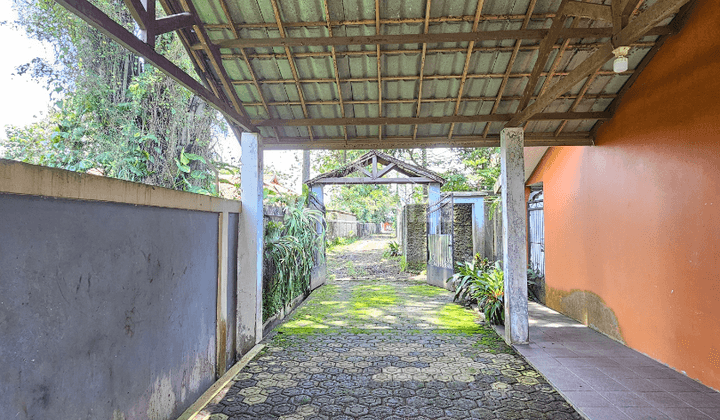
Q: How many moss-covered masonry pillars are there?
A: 2